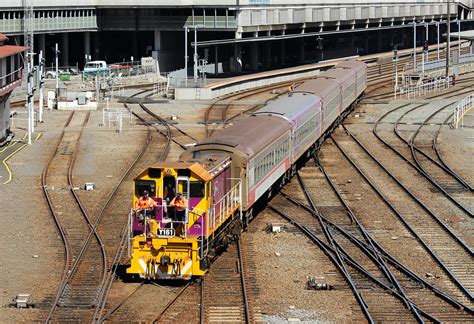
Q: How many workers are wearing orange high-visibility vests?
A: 2